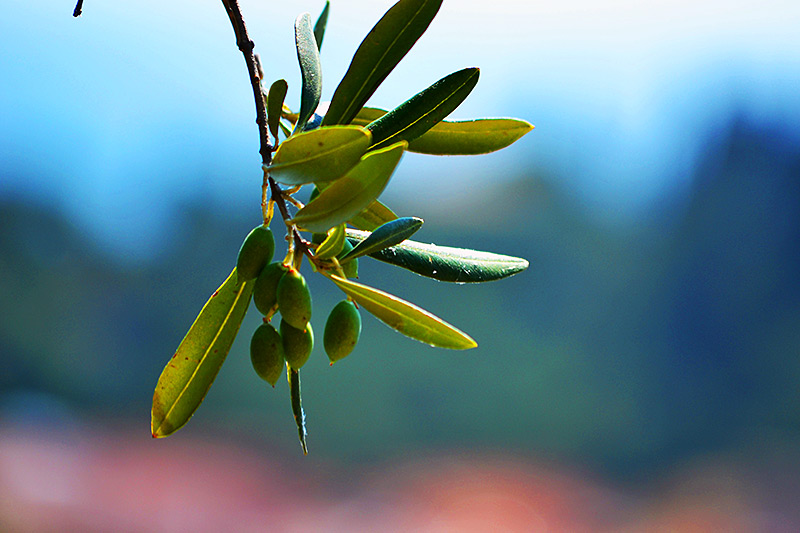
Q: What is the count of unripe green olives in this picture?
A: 7